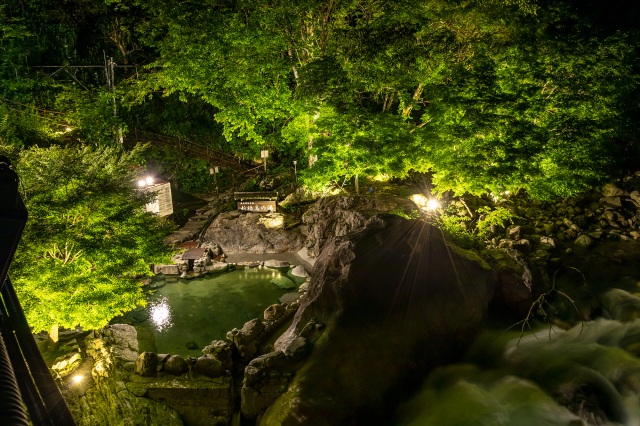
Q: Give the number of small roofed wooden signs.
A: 1